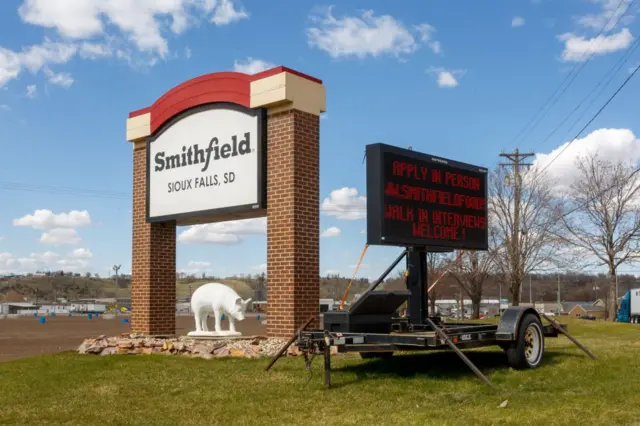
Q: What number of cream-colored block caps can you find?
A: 2